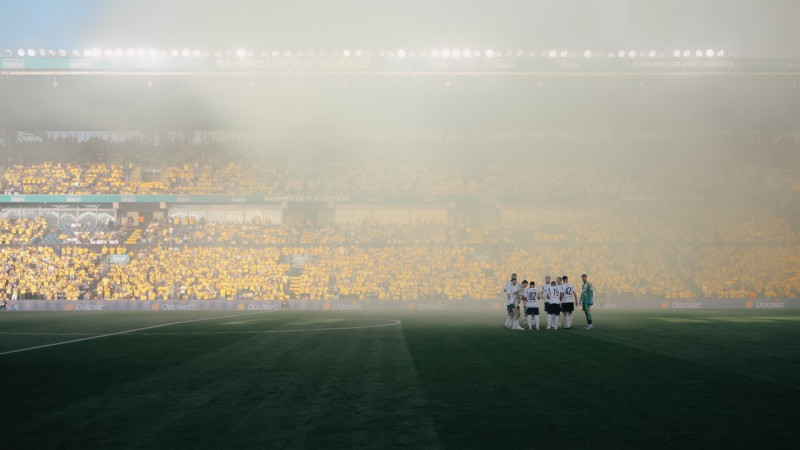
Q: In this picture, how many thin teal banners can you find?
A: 2